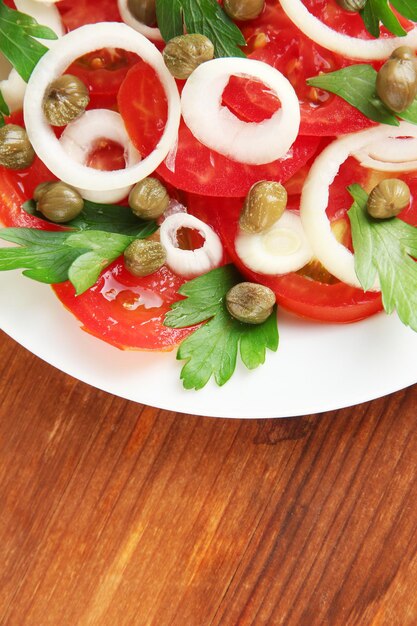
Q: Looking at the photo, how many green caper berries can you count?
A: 13